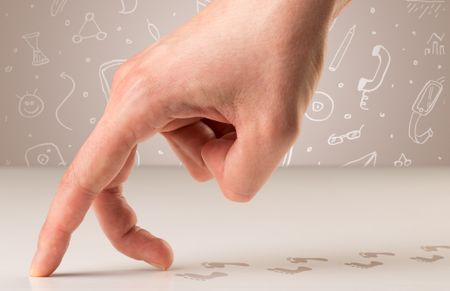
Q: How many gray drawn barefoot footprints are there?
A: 8